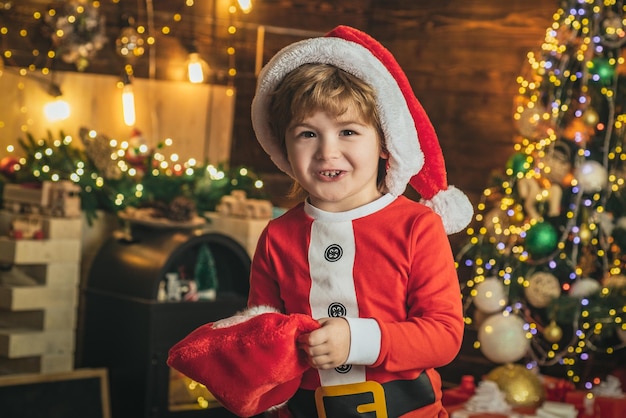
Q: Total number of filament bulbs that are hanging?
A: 4